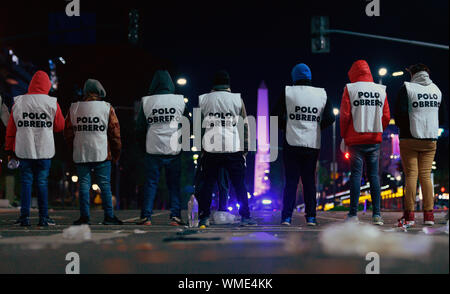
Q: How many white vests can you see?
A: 7